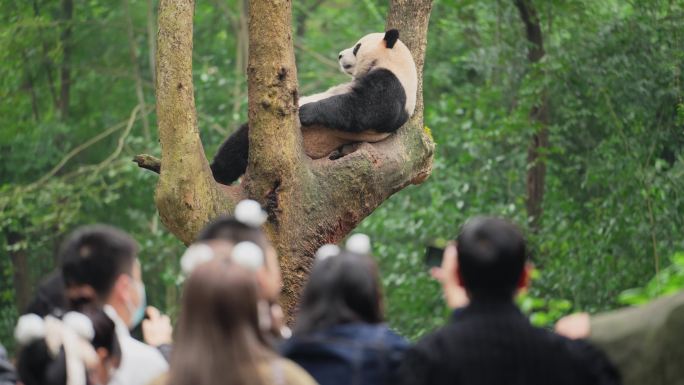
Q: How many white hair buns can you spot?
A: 7